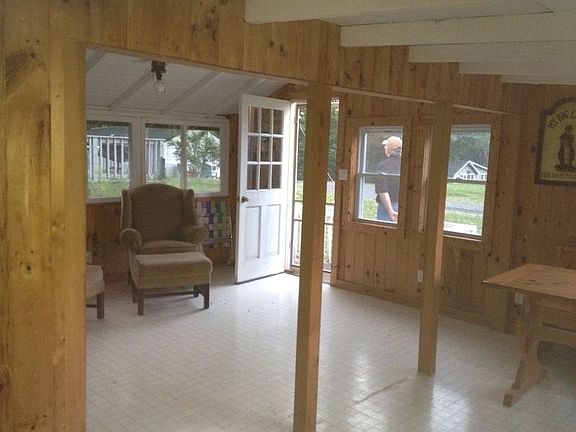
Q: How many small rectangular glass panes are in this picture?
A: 9